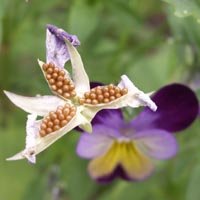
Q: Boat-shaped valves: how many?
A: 3